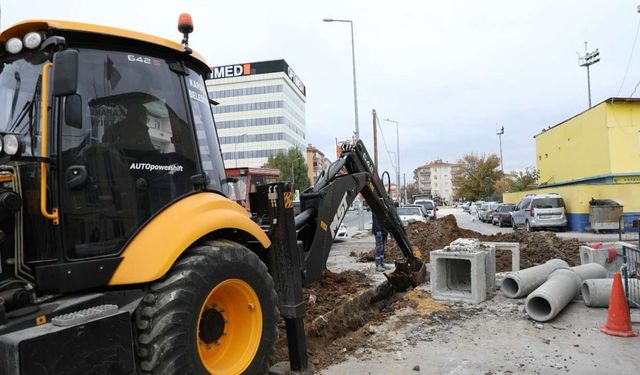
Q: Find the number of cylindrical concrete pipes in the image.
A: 4